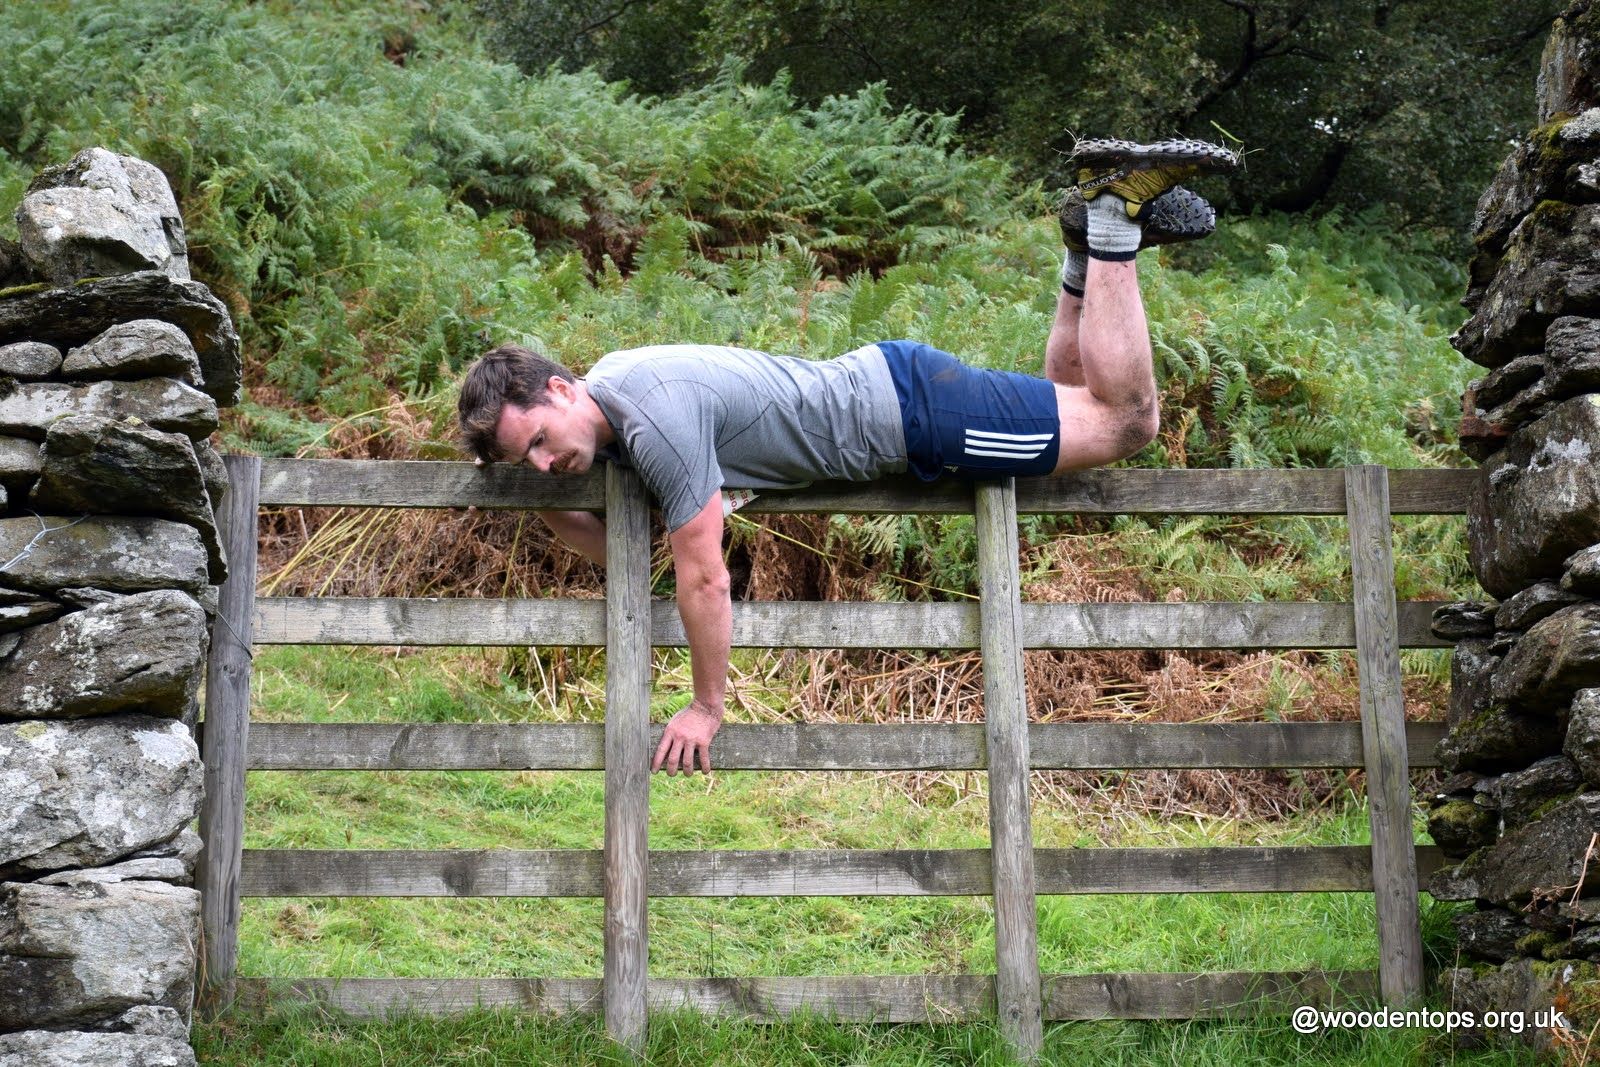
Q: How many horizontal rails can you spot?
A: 5